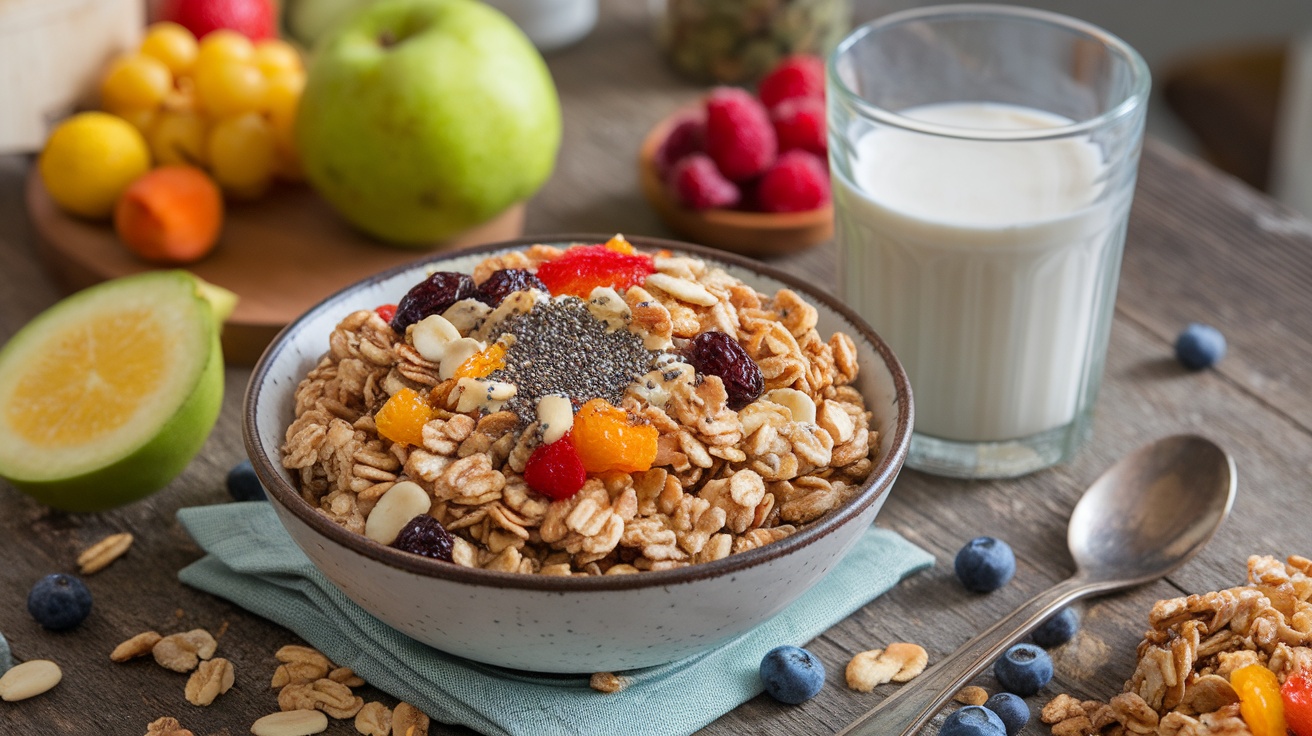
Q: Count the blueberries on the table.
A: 9